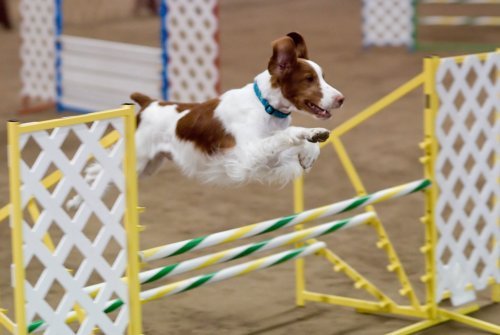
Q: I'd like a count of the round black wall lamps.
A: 0